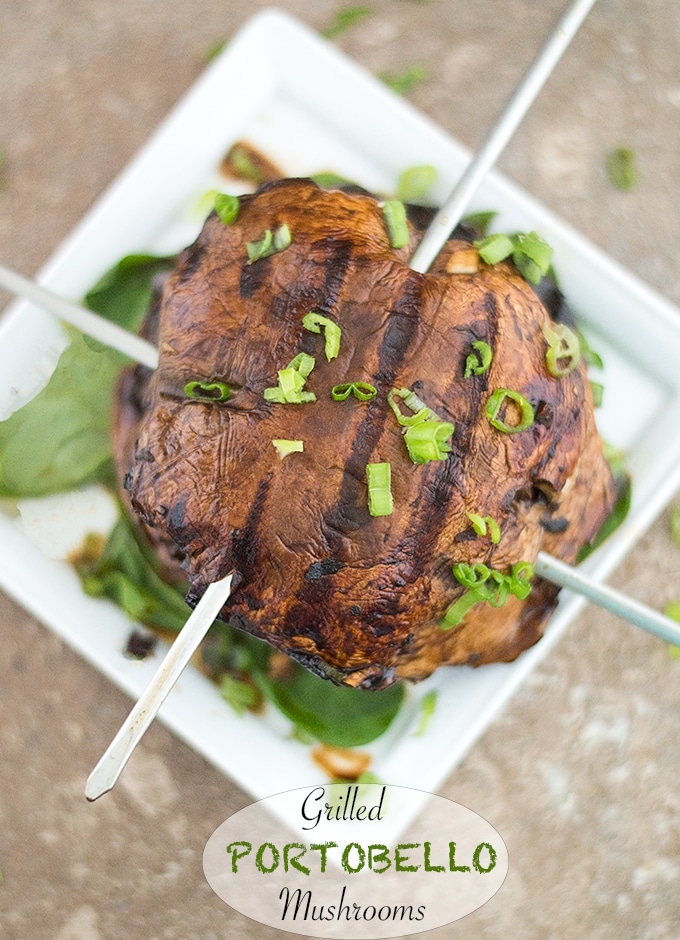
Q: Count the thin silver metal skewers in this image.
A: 2